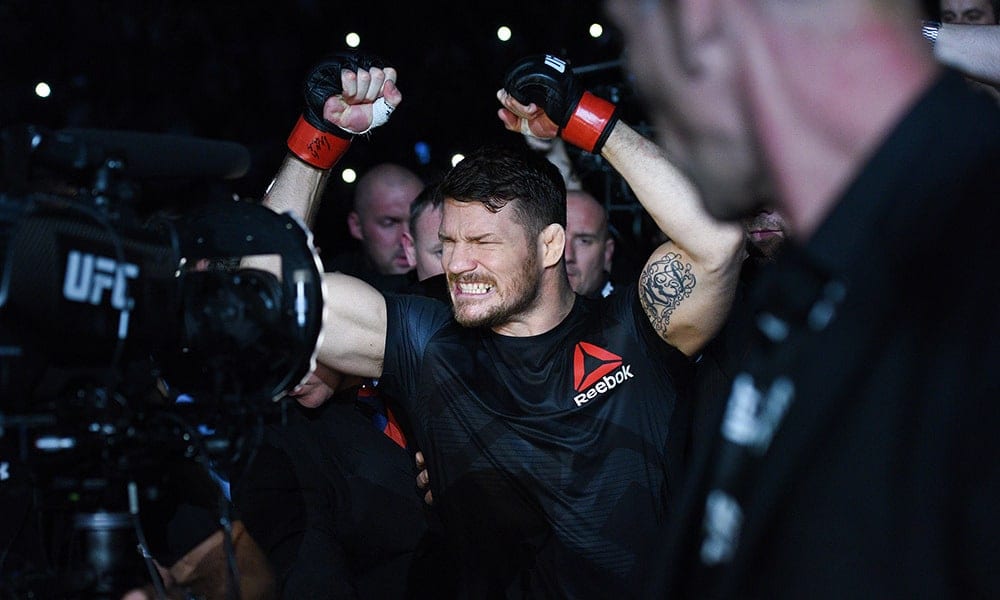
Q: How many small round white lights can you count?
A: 6